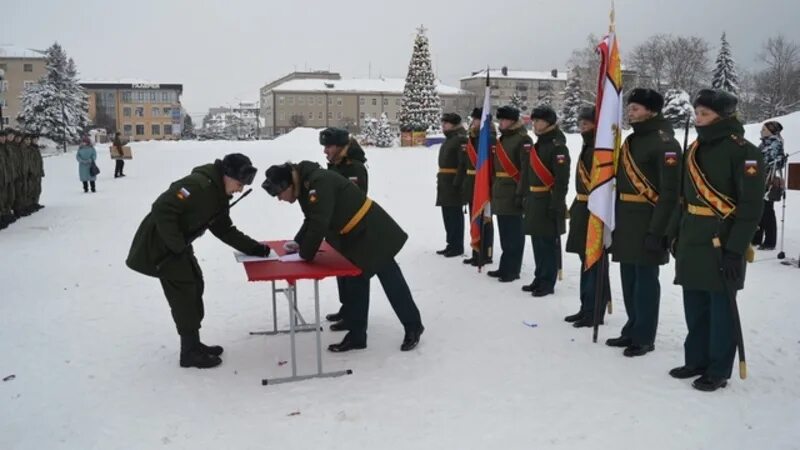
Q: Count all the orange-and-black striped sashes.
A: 3